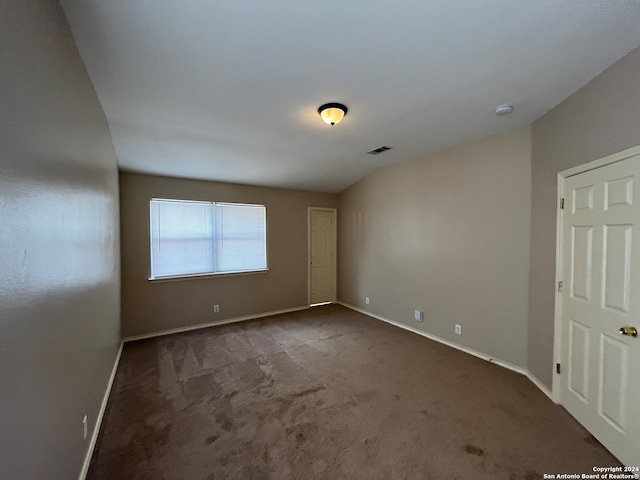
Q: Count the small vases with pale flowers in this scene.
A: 0